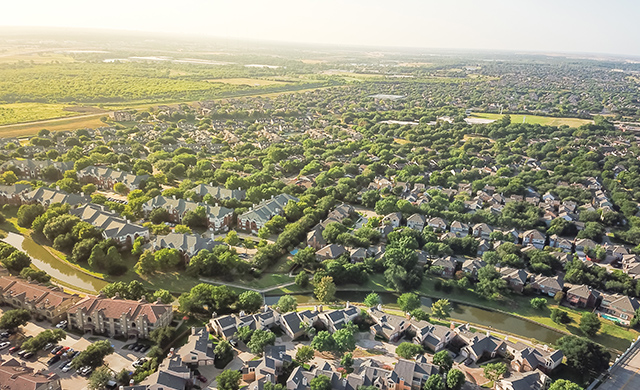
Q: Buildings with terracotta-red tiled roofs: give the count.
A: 3